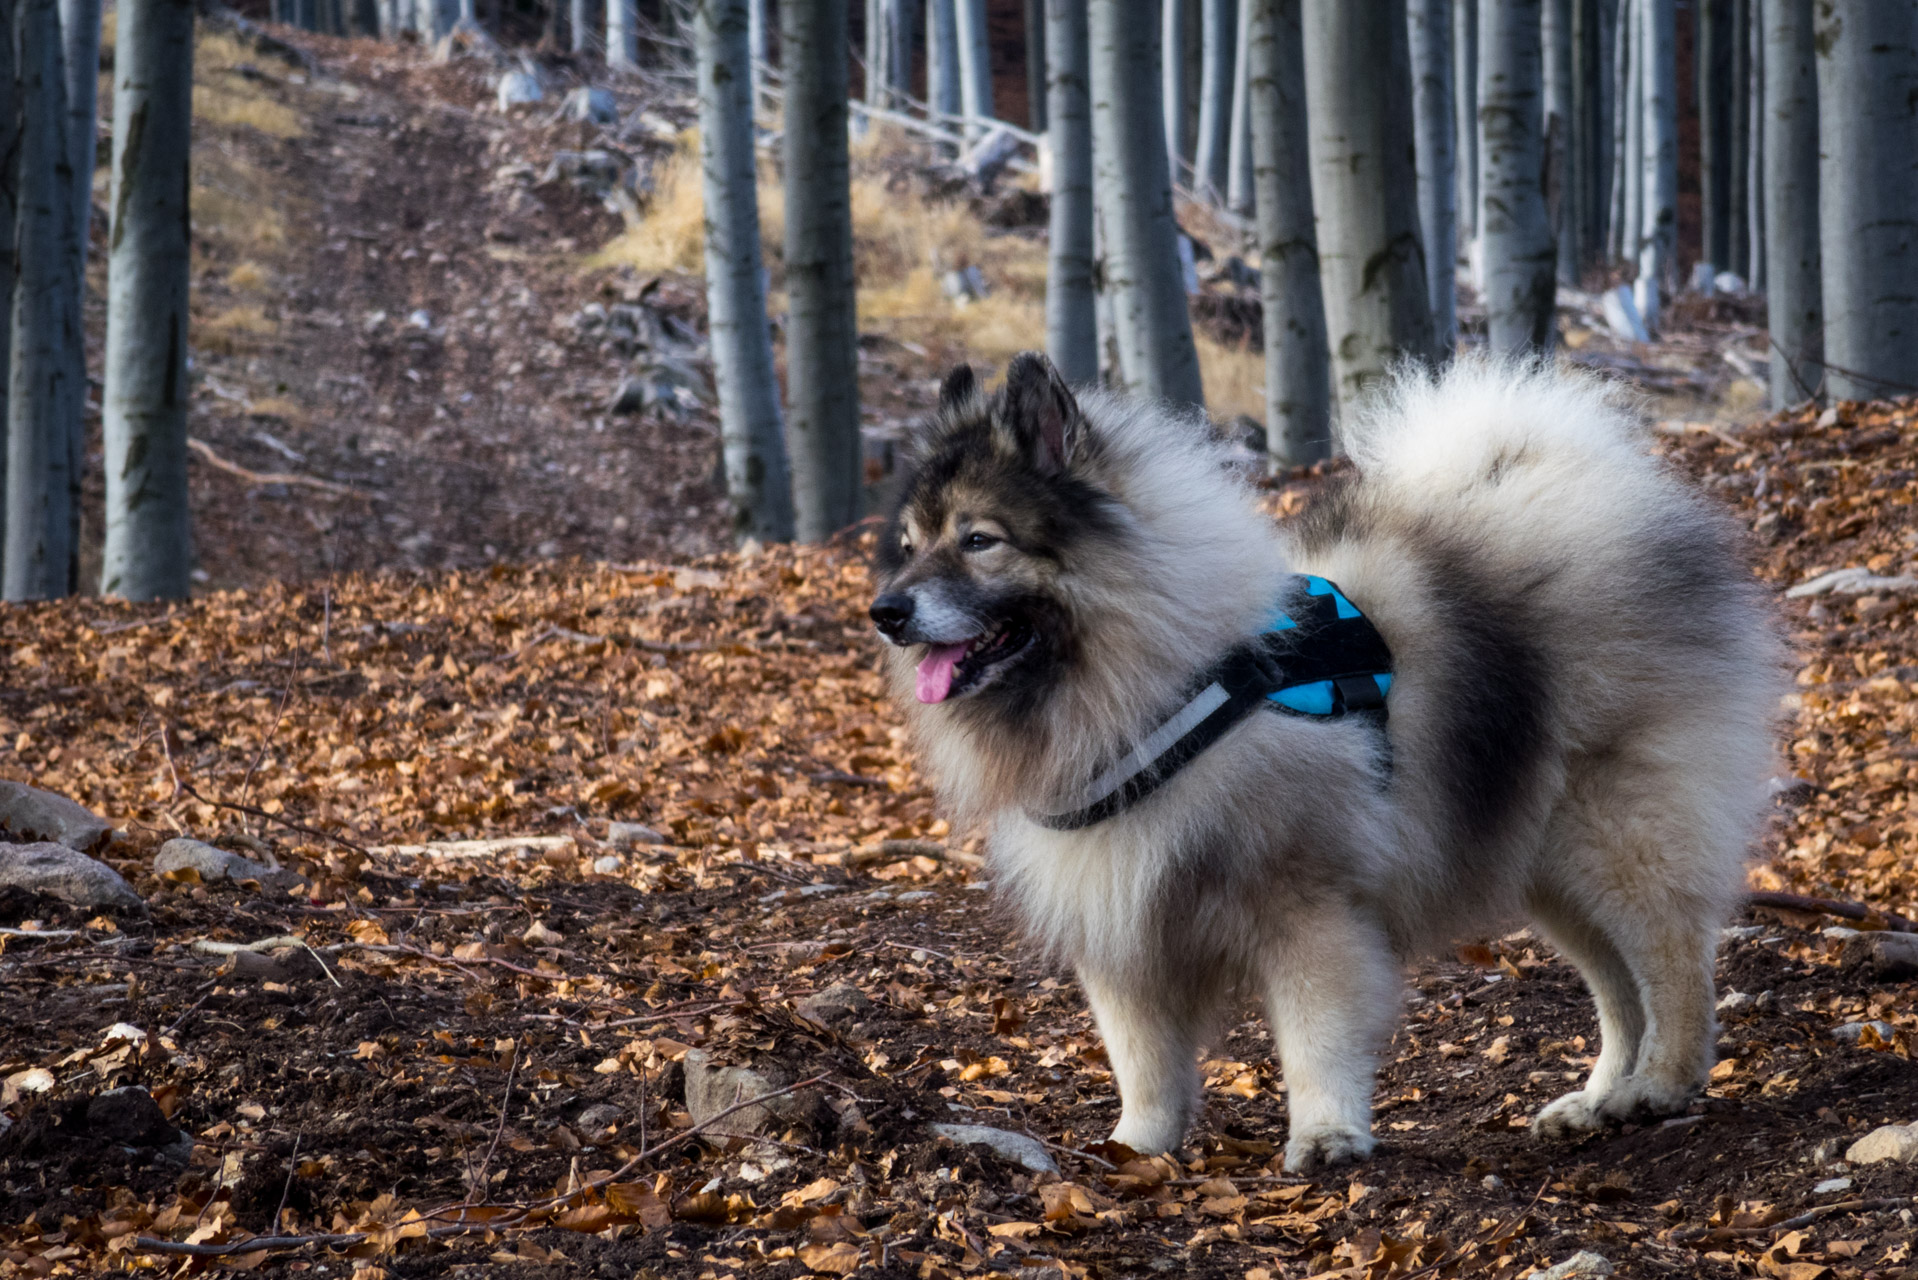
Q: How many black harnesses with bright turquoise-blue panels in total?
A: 1